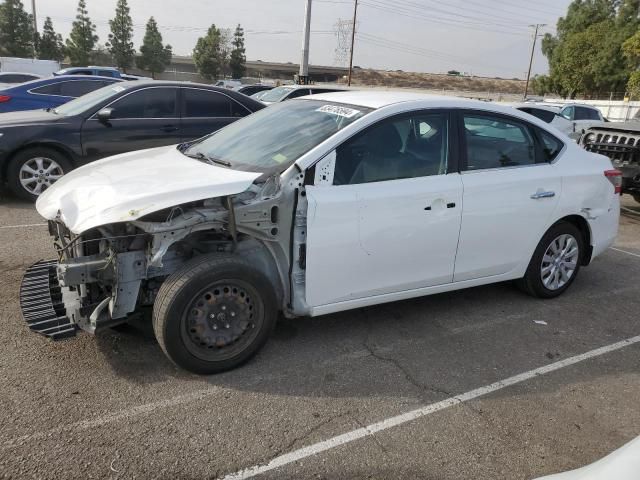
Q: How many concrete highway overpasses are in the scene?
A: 1